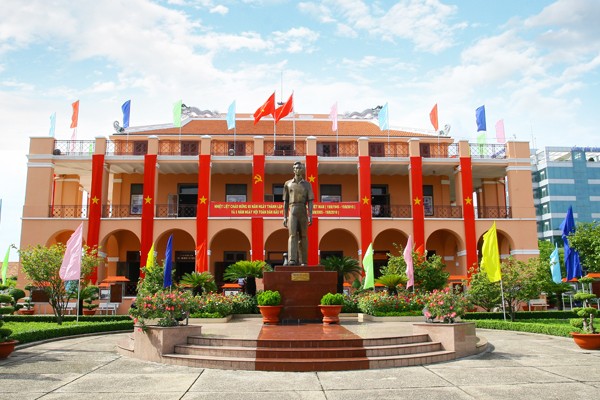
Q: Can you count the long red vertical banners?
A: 8